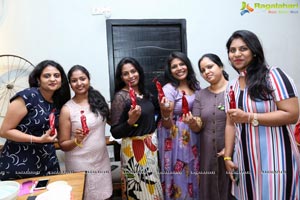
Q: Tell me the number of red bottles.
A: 6